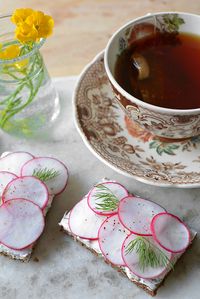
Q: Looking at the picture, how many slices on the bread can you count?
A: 11